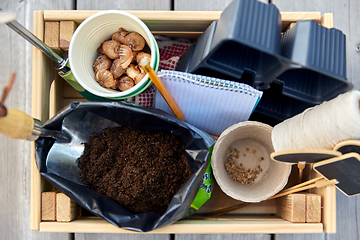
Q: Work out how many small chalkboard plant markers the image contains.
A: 3